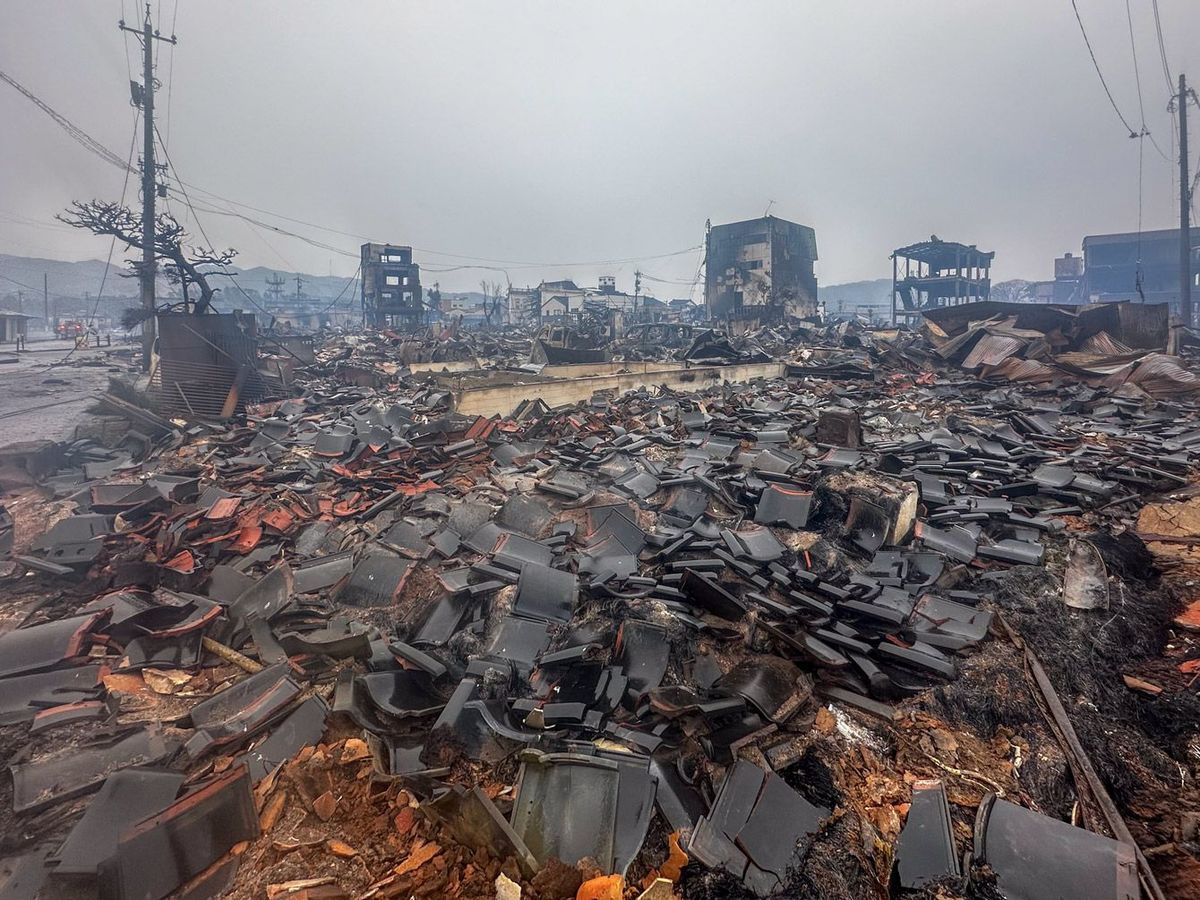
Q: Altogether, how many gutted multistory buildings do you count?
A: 3